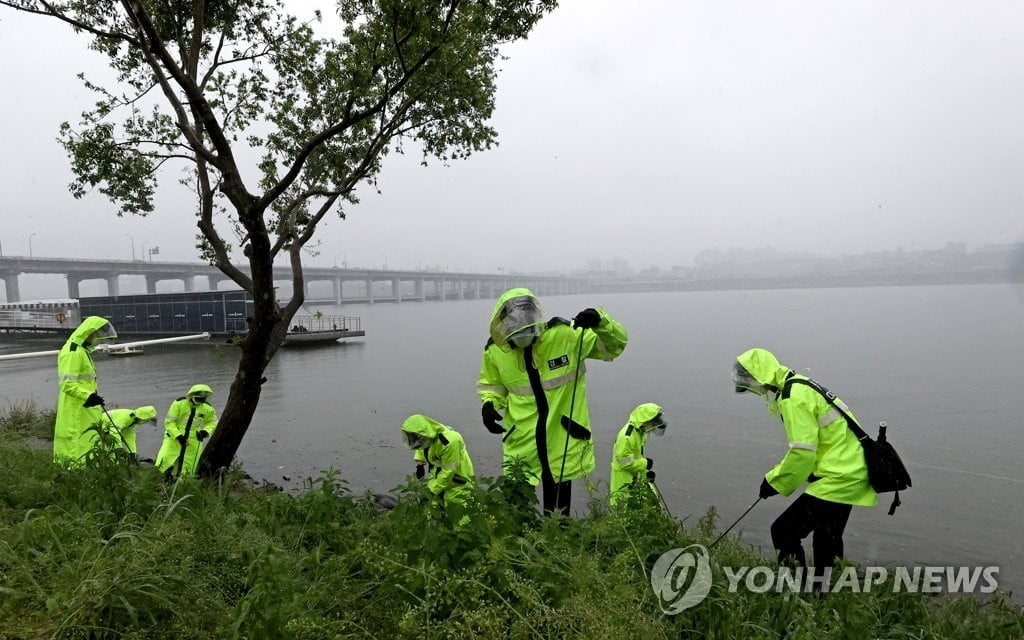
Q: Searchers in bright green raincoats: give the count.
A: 7